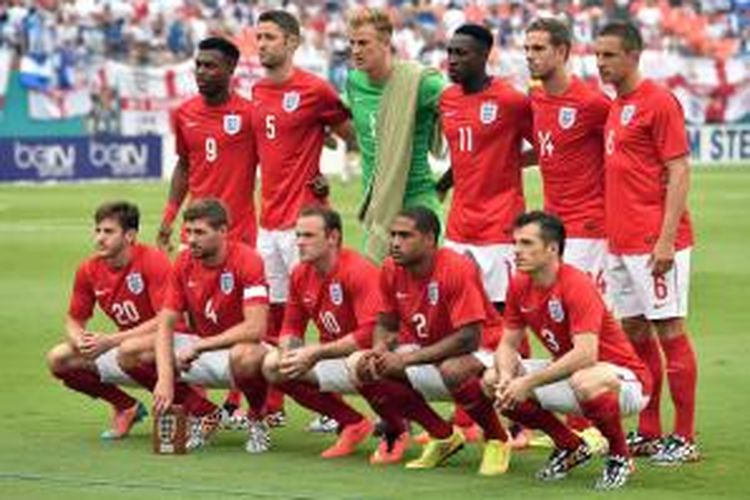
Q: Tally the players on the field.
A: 11